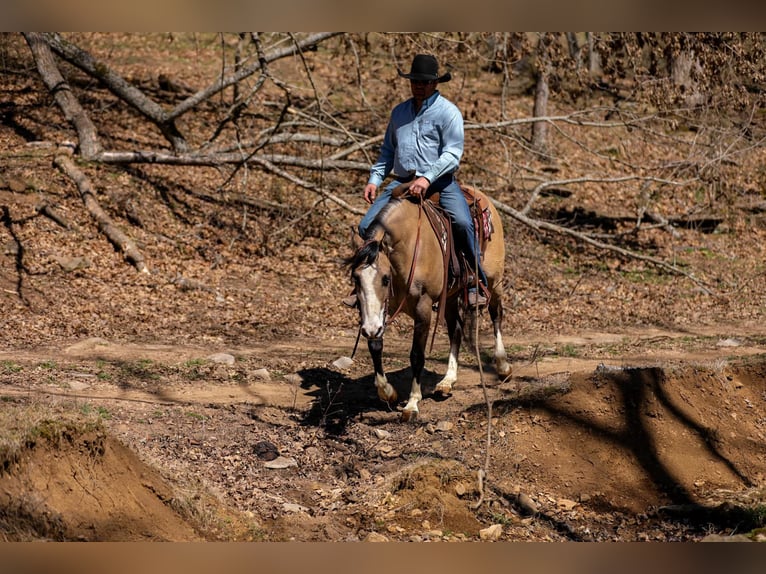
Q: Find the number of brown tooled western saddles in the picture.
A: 1